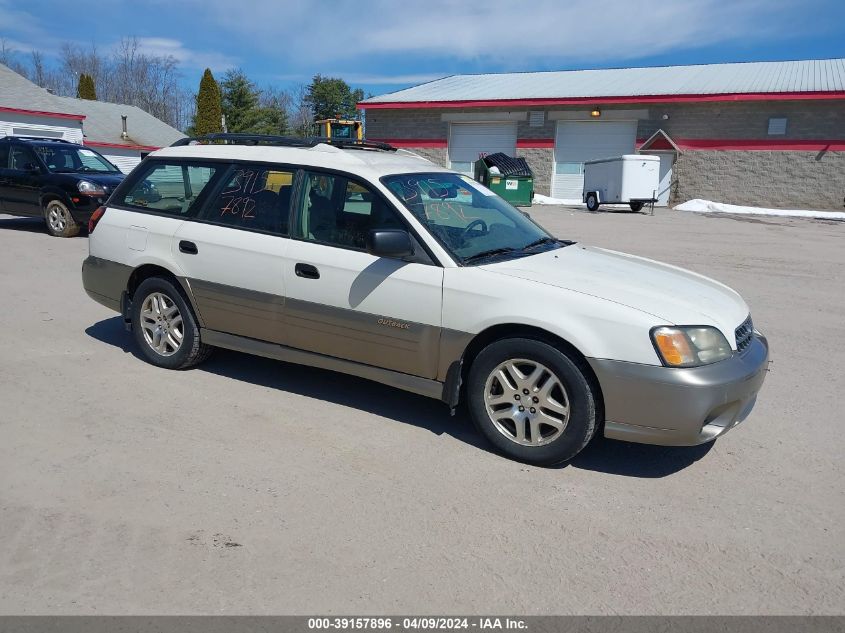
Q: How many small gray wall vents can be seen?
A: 2